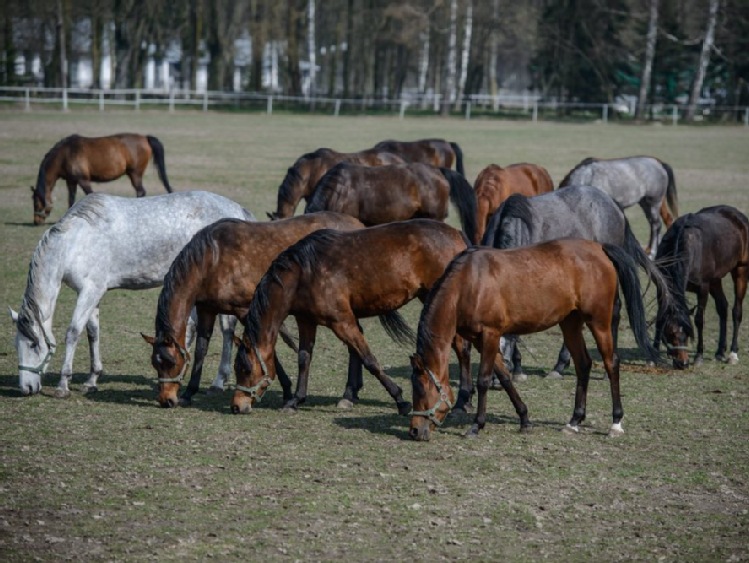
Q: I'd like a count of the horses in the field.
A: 12